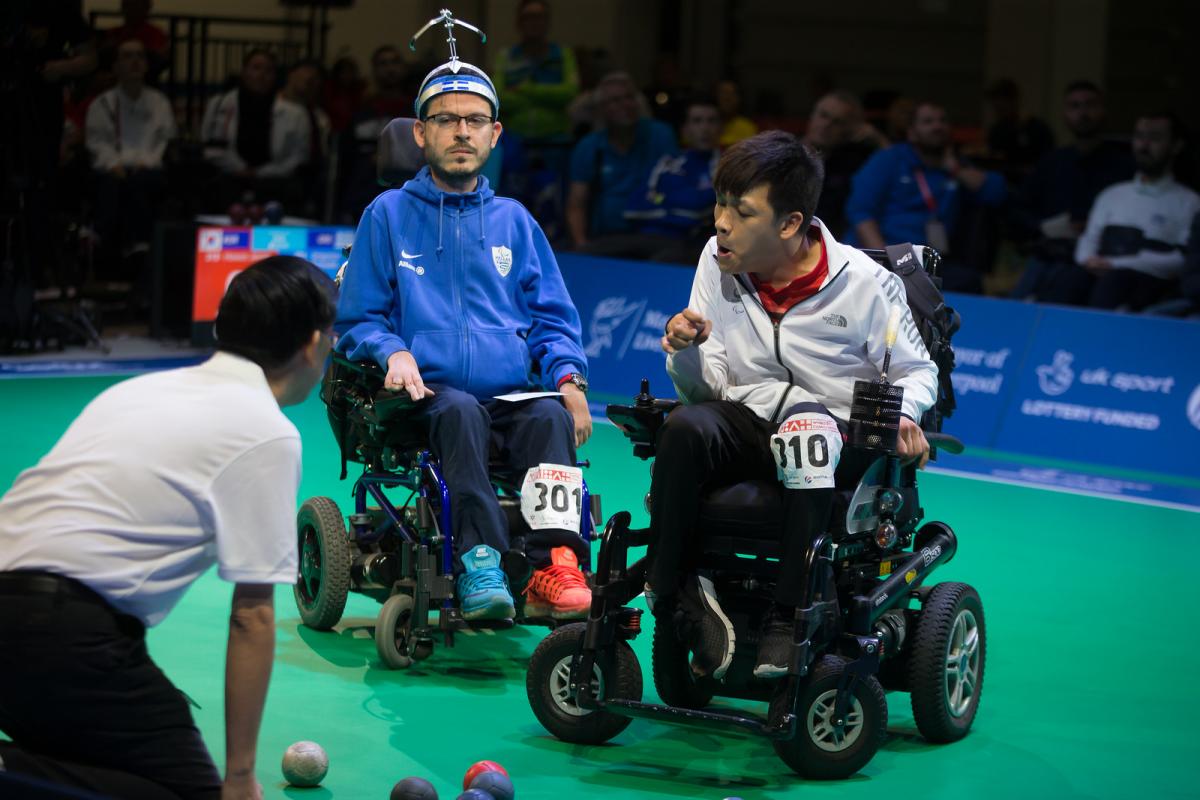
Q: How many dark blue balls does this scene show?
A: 3